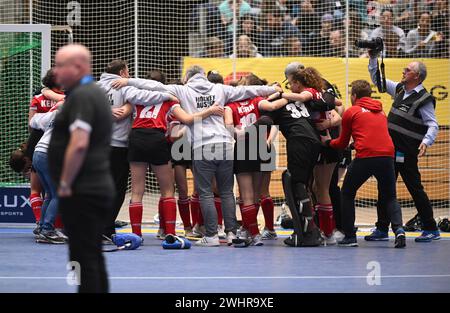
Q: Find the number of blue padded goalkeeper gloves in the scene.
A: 2